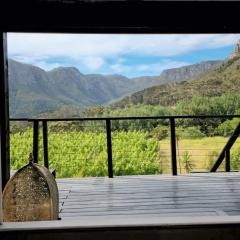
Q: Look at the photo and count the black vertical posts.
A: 5